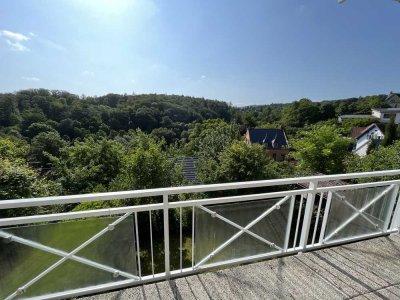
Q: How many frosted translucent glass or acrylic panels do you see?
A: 3